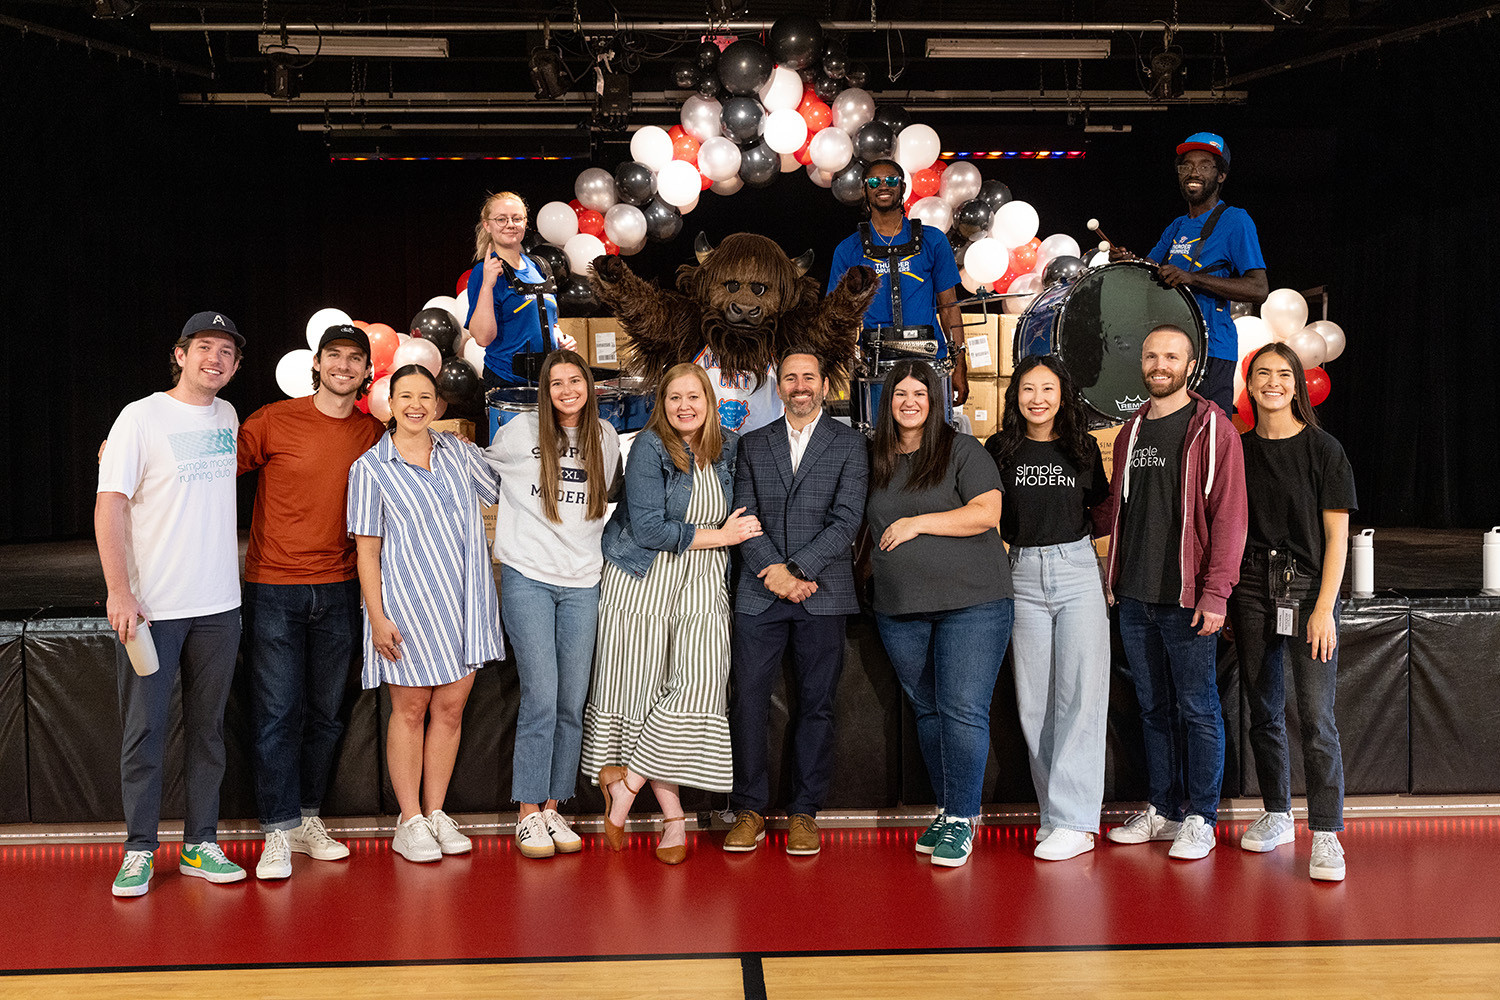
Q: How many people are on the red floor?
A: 10